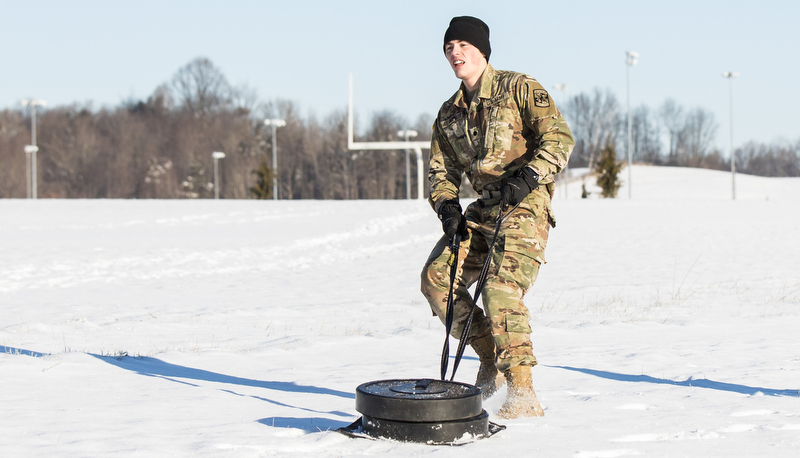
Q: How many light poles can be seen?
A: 8